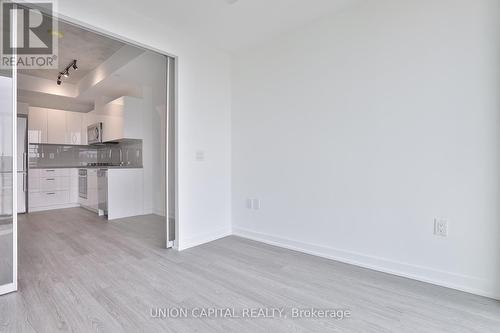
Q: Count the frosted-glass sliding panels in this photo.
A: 2